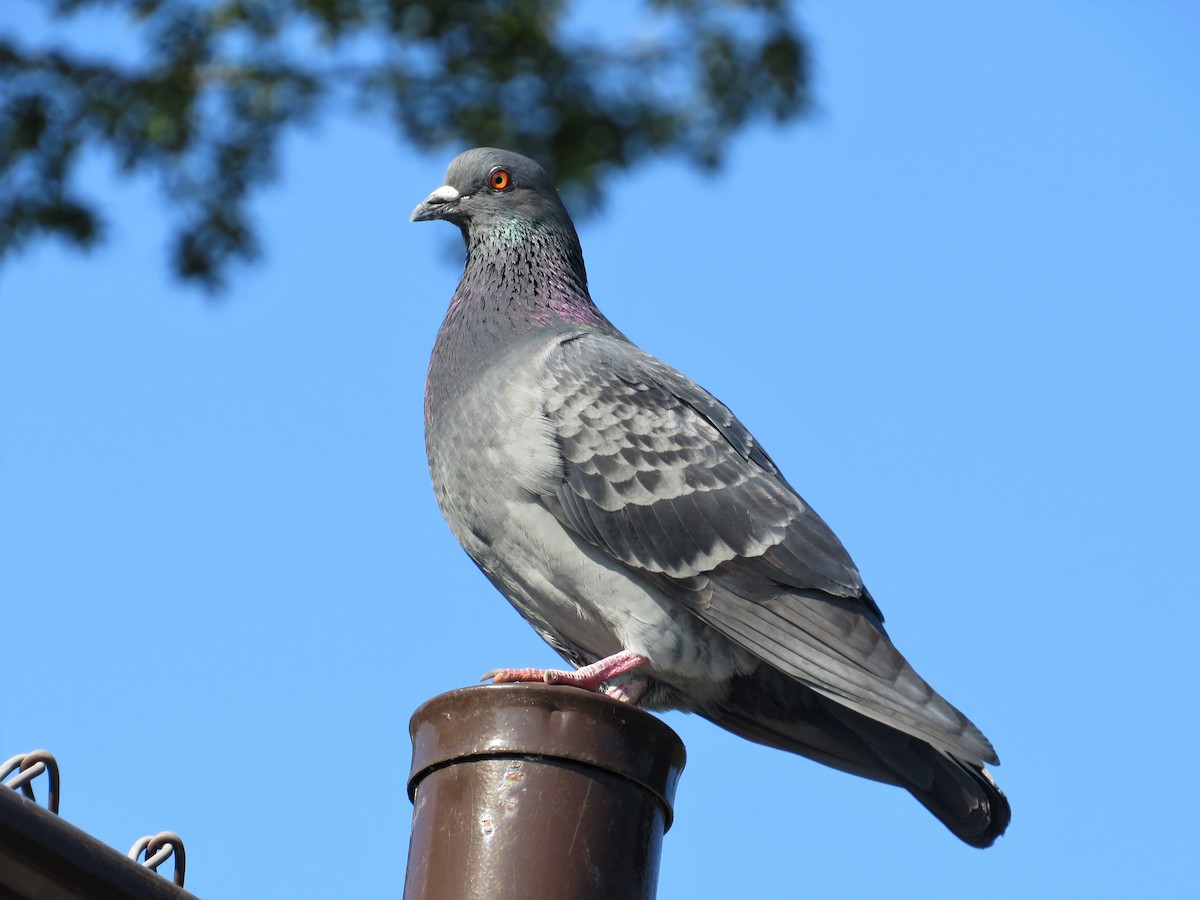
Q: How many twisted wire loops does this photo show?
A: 2